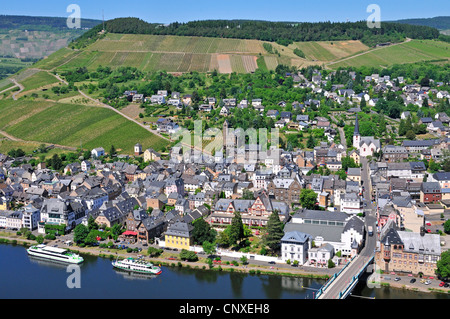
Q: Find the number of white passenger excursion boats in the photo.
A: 2